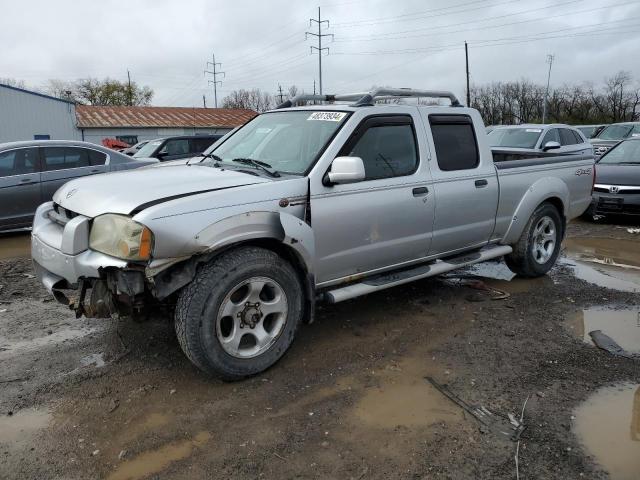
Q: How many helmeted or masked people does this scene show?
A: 0